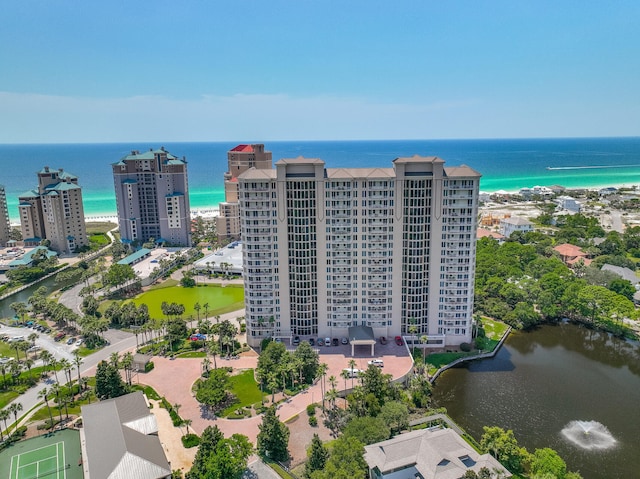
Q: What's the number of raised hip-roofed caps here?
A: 2